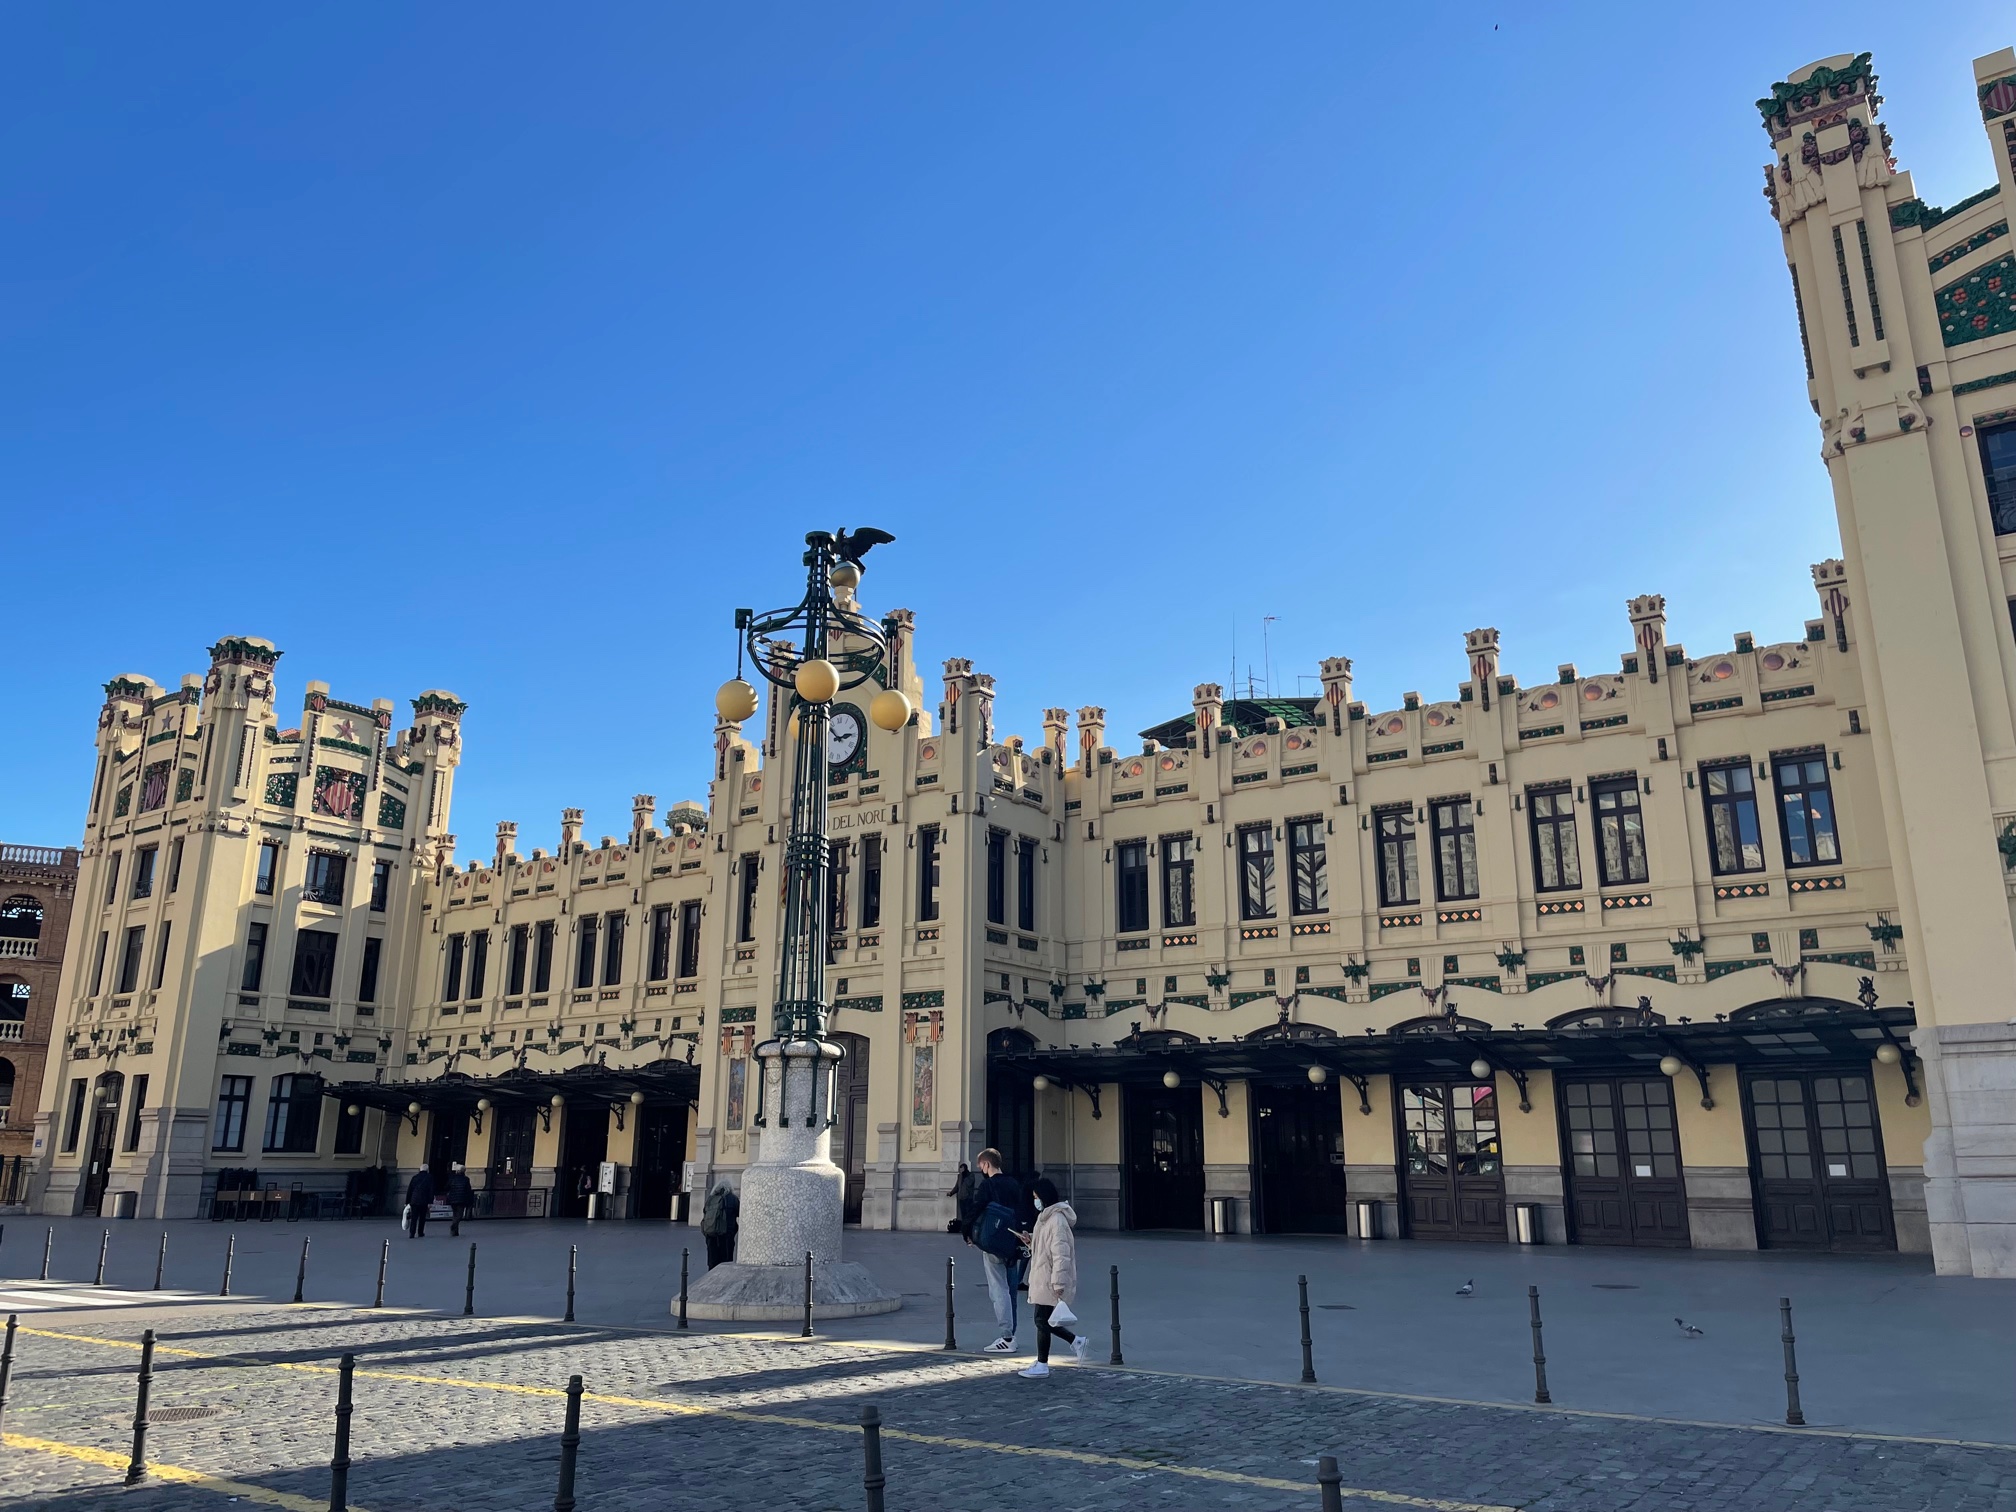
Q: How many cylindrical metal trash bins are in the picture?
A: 6